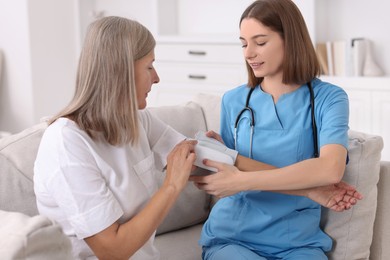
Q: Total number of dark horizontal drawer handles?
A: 2